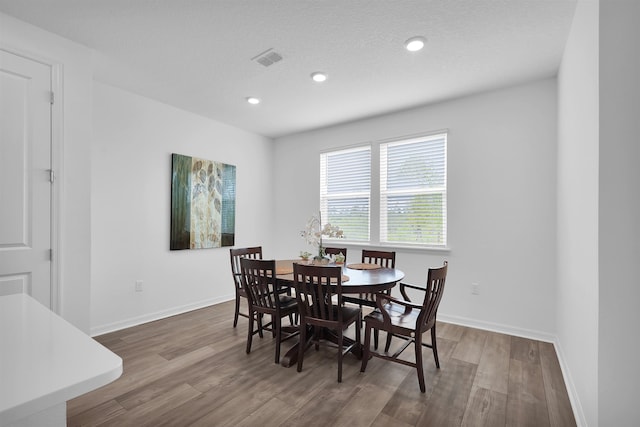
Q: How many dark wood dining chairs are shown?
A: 6